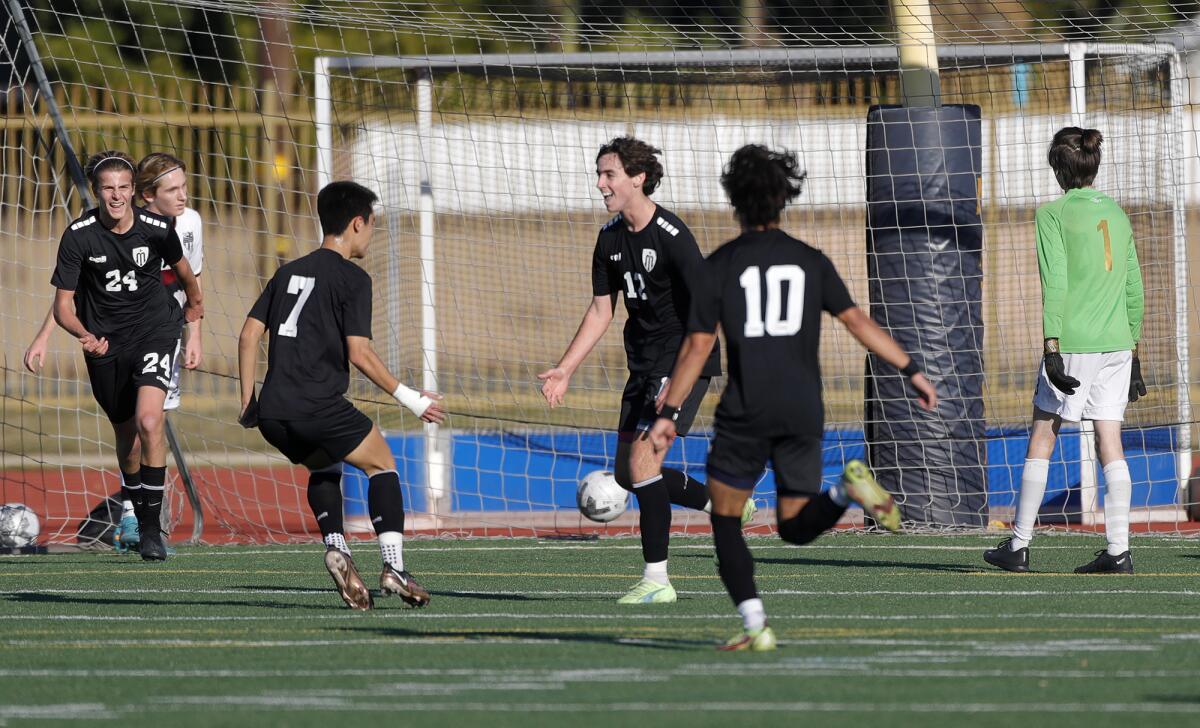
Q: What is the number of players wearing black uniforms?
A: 4